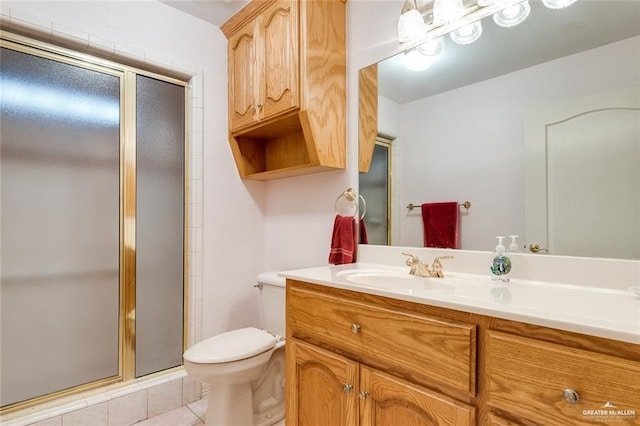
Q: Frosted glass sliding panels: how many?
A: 2